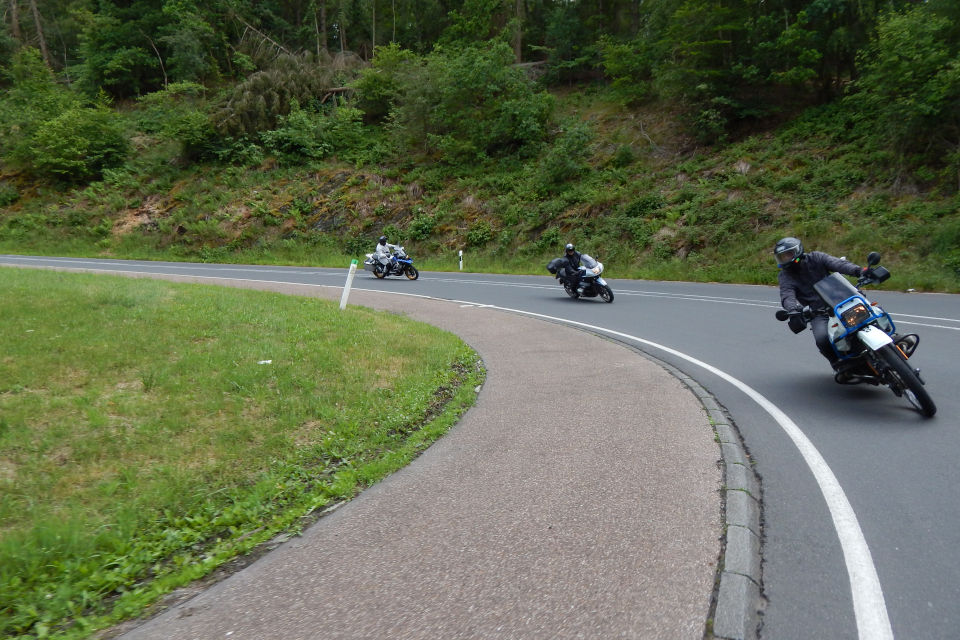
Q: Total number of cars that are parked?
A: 0